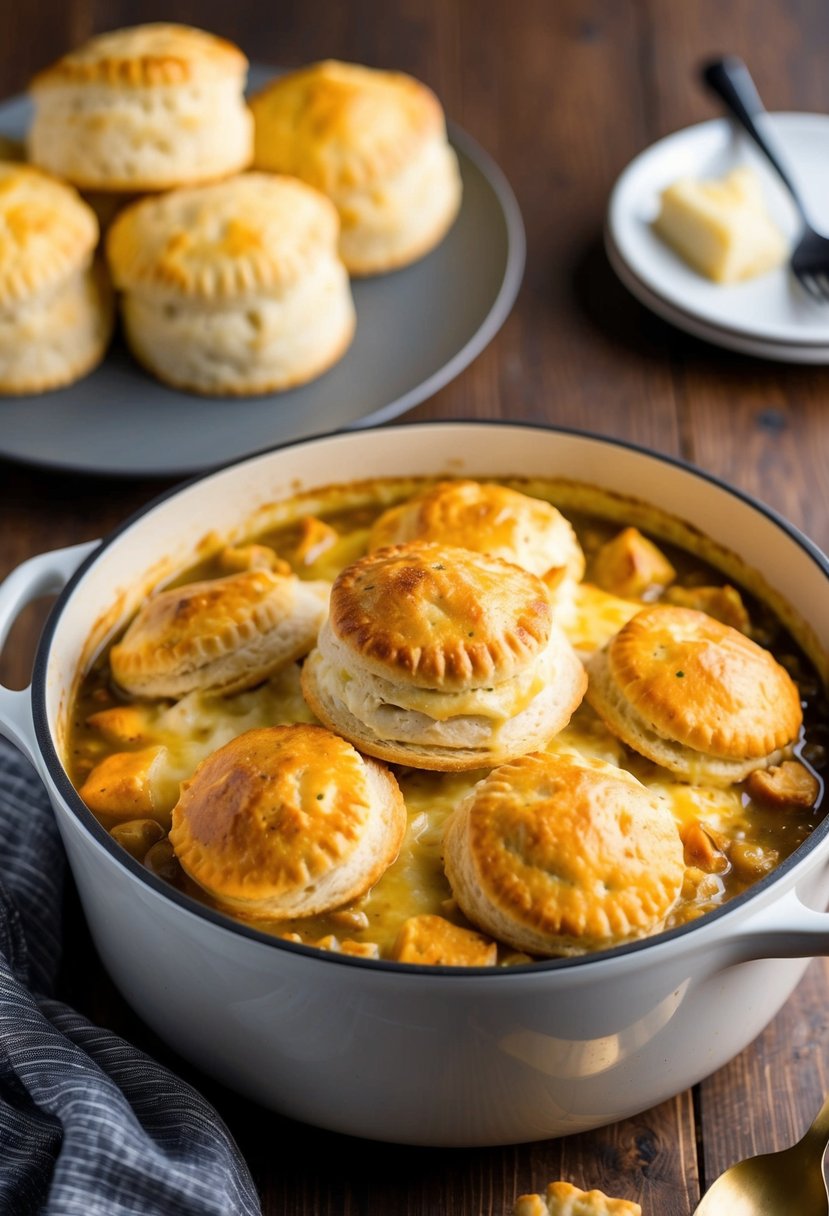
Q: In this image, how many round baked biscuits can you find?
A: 10